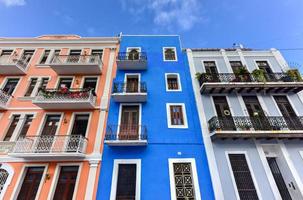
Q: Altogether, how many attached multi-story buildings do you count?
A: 3